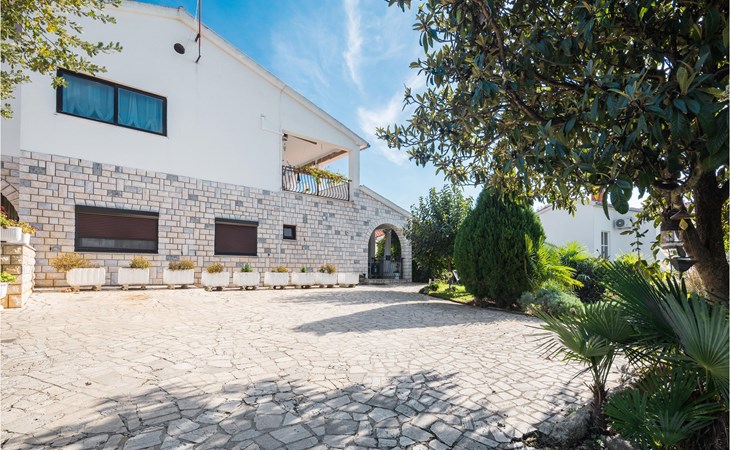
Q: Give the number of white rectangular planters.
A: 9